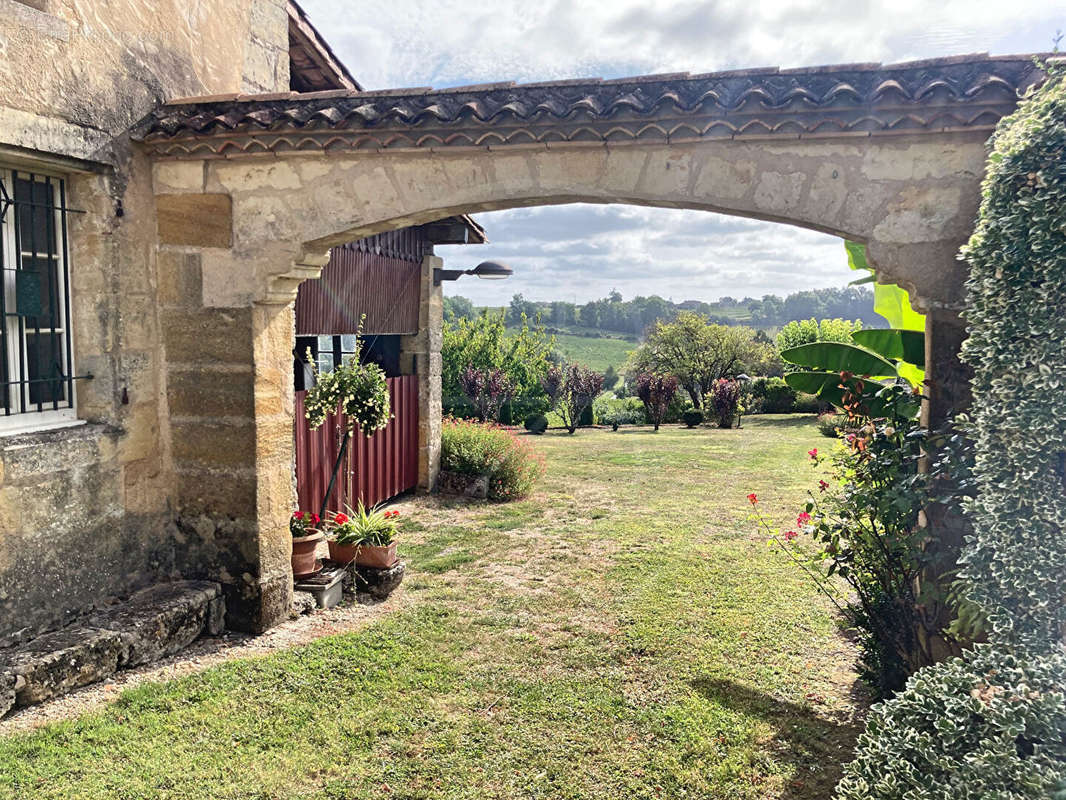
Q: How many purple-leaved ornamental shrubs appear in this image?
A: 4